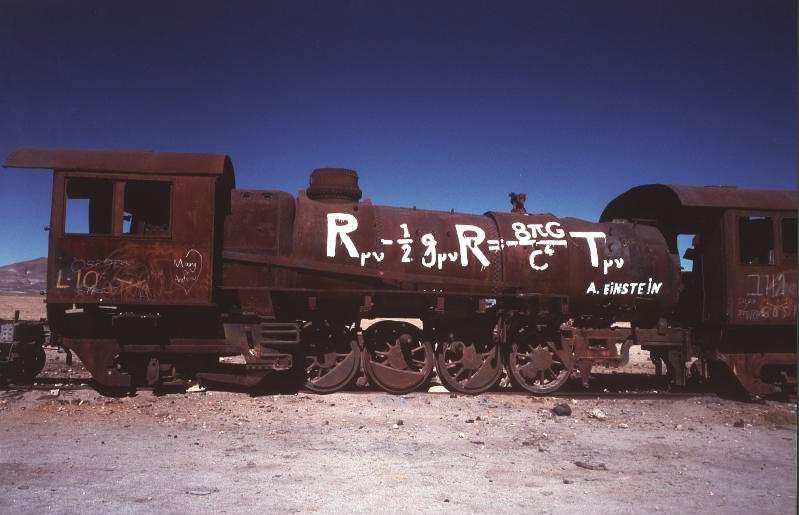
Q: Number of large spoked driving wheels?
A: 4